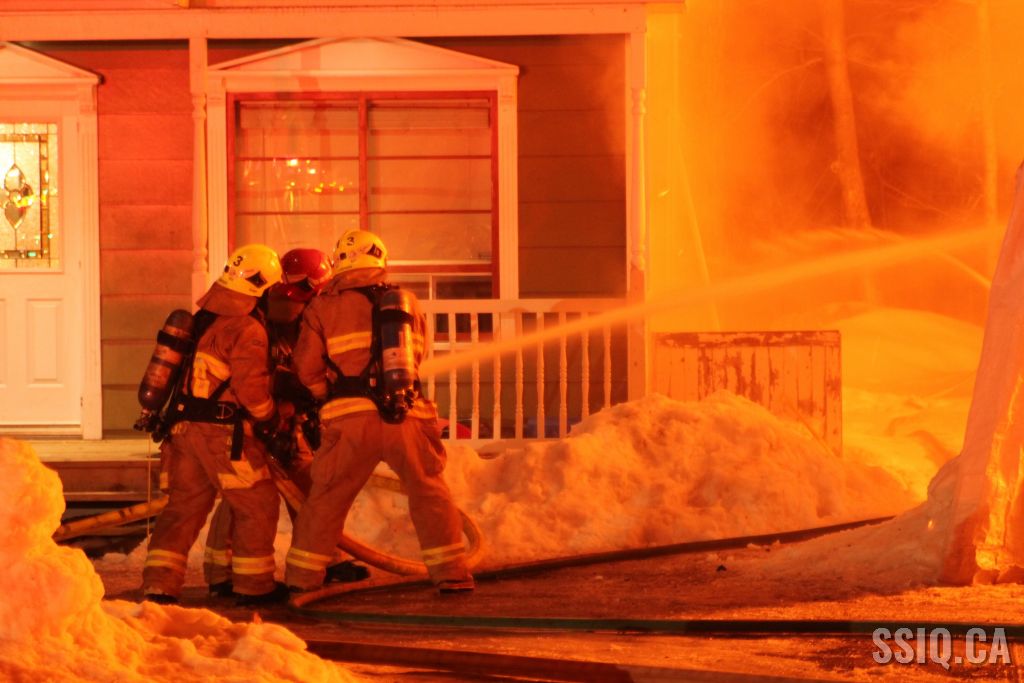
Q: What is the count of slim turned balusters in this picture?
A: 9